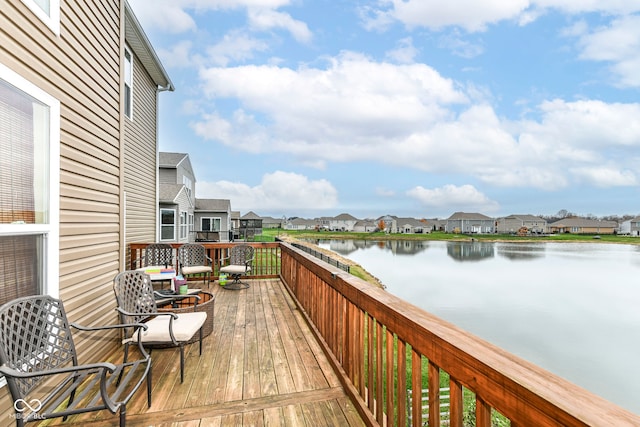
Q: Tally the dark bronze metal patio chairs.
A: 5